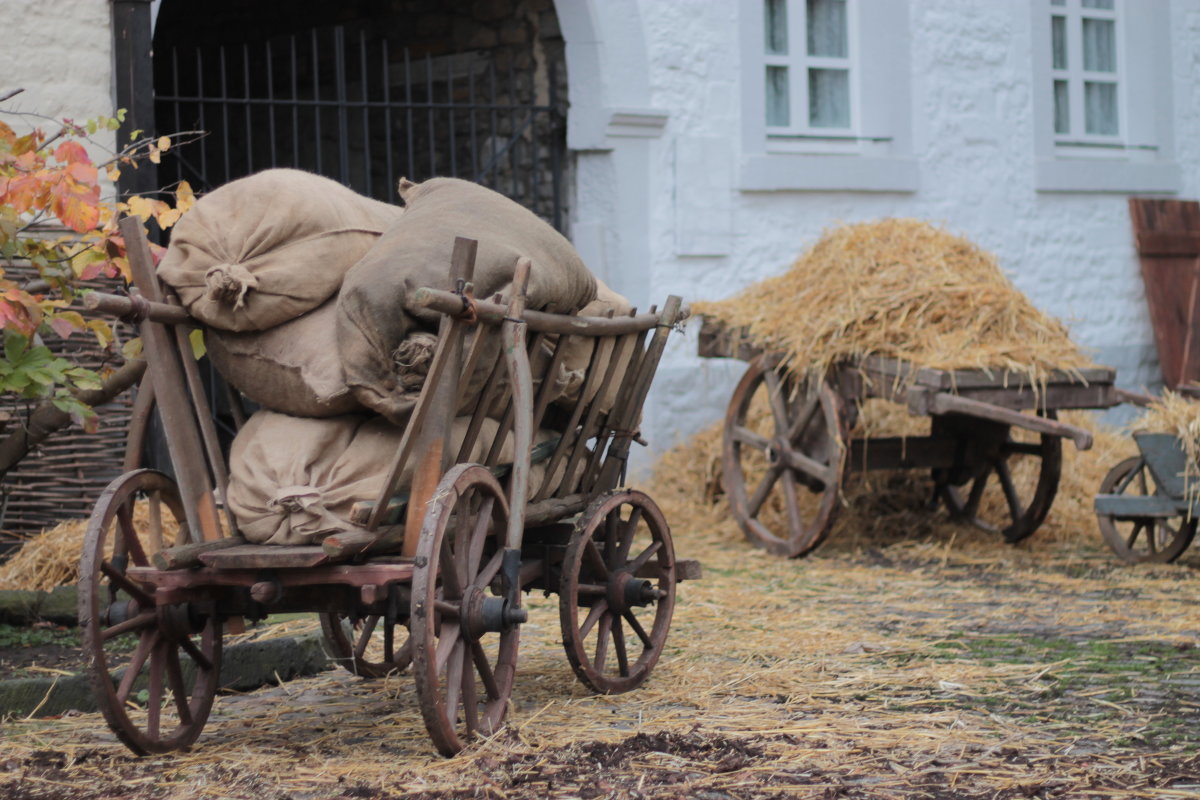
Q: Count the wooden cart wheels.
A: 7